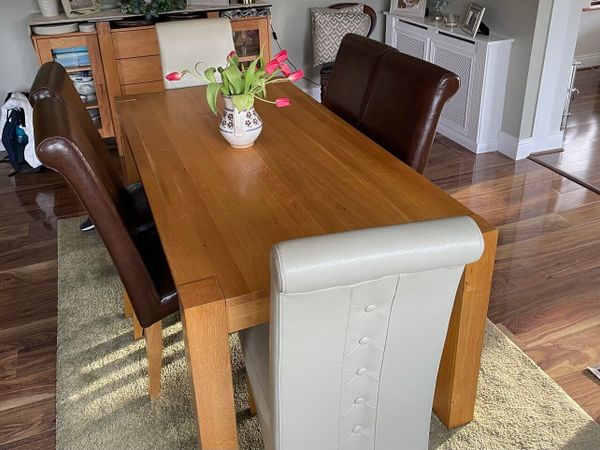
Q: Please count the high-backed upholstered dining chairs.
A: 6